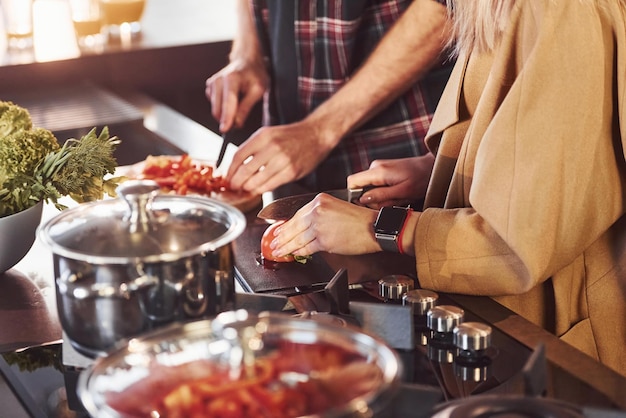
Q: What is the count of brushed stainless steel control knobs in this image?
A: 4